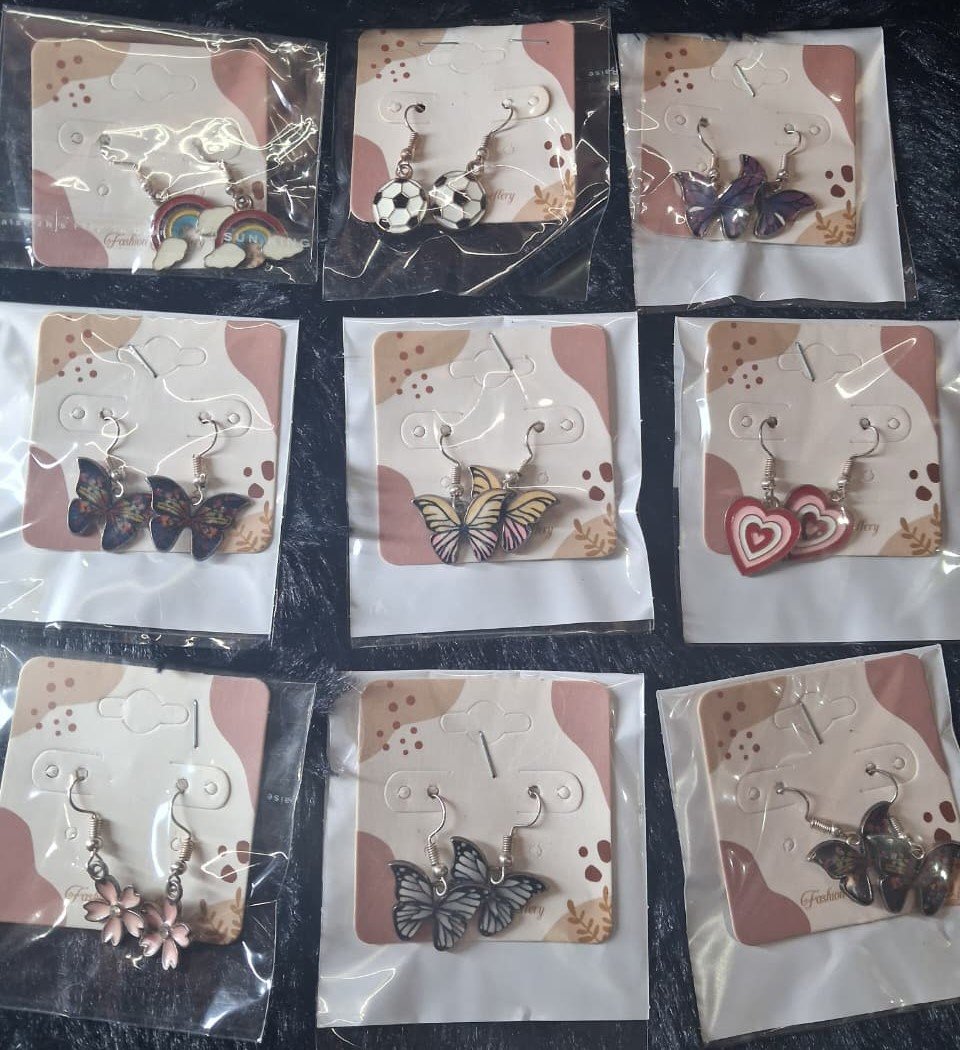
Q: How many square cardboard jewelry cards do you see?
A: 9